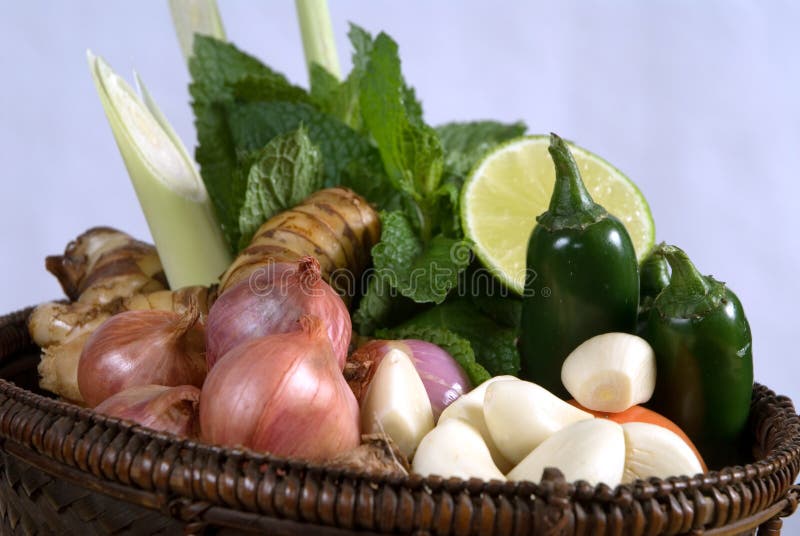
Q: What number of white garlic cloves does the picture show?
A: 7